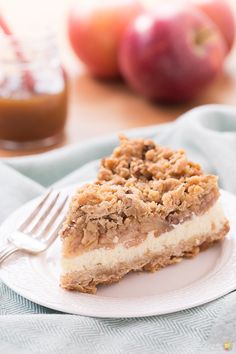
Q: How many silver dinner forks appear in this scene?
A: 1